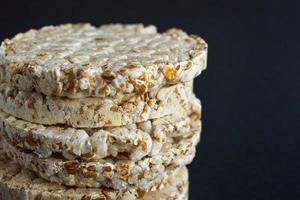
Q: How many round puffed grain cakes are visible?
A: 5